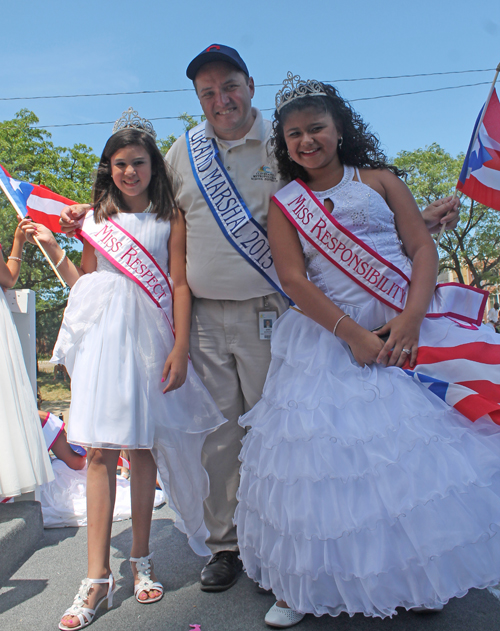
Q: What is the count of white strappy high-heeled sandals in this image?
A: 2